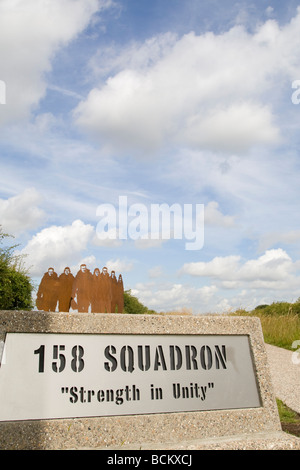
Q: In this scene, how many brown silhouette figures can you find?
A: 7